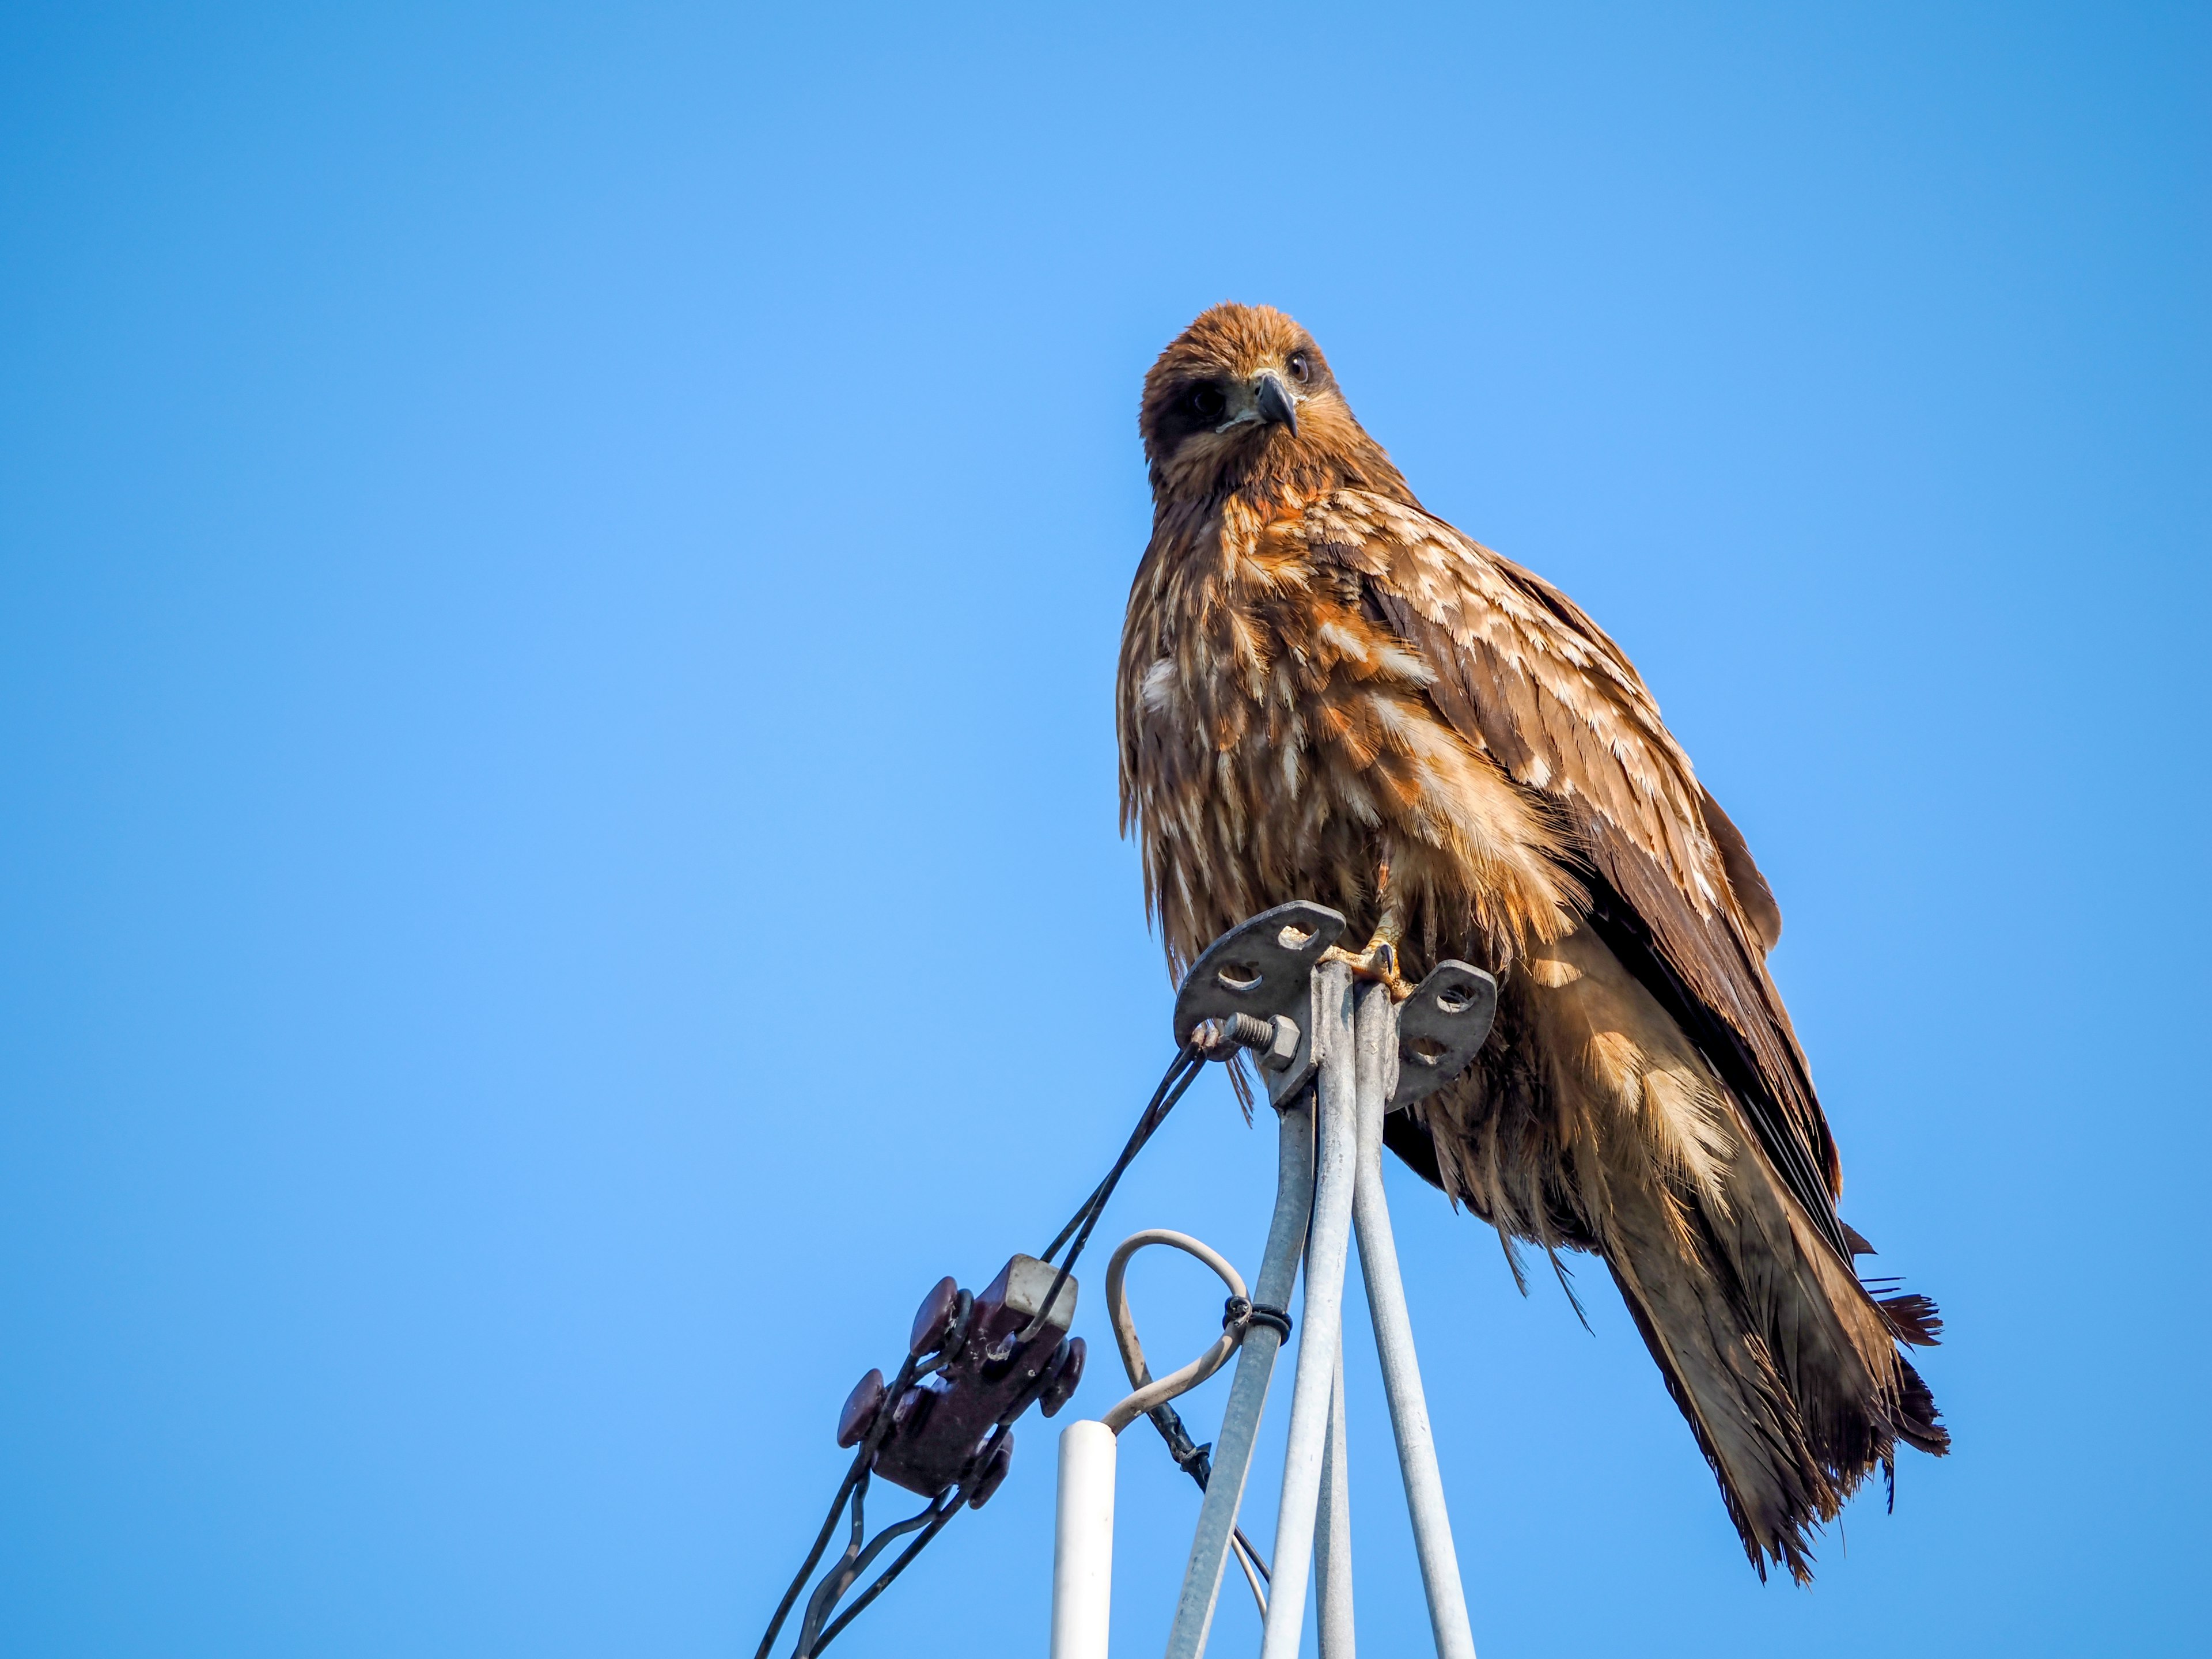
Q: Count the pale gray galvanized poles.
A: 4